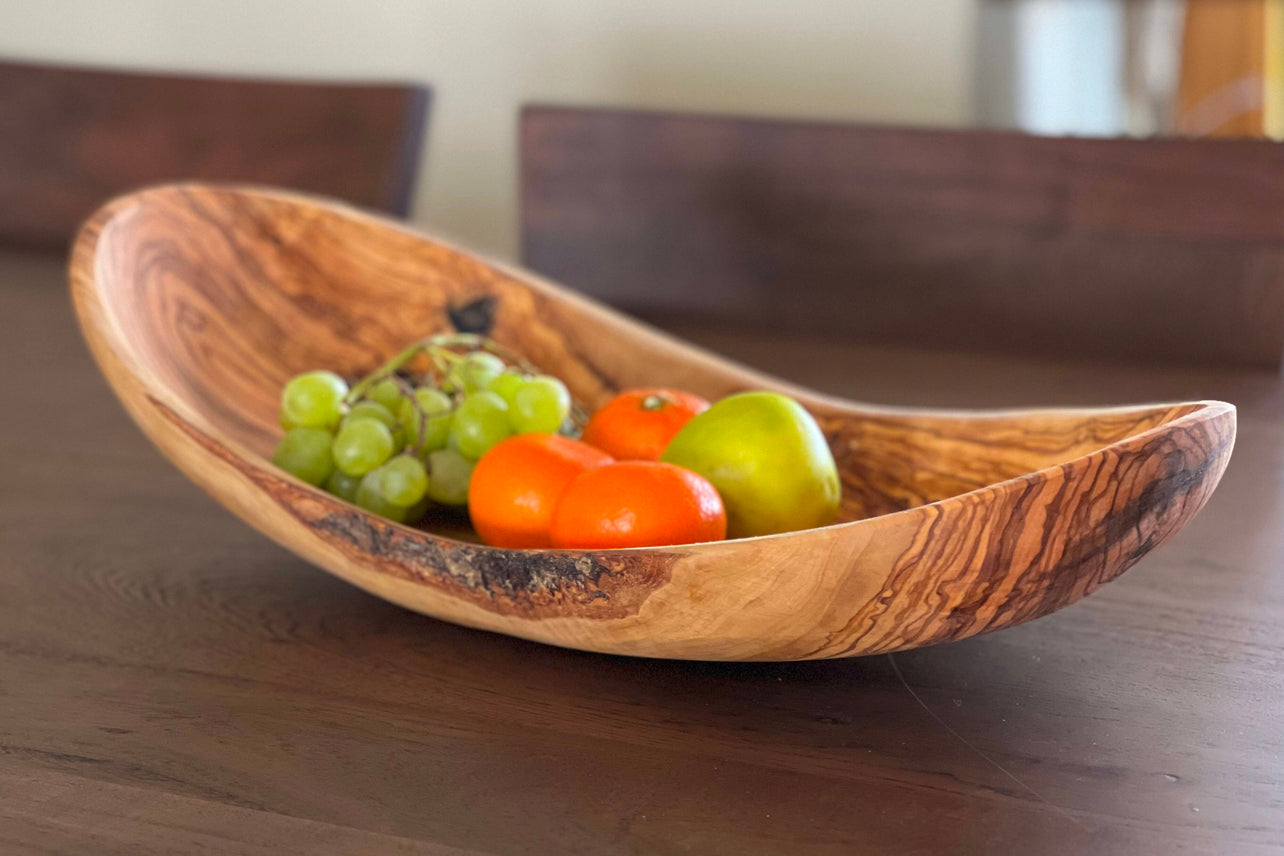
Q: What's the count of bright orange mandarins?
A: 3